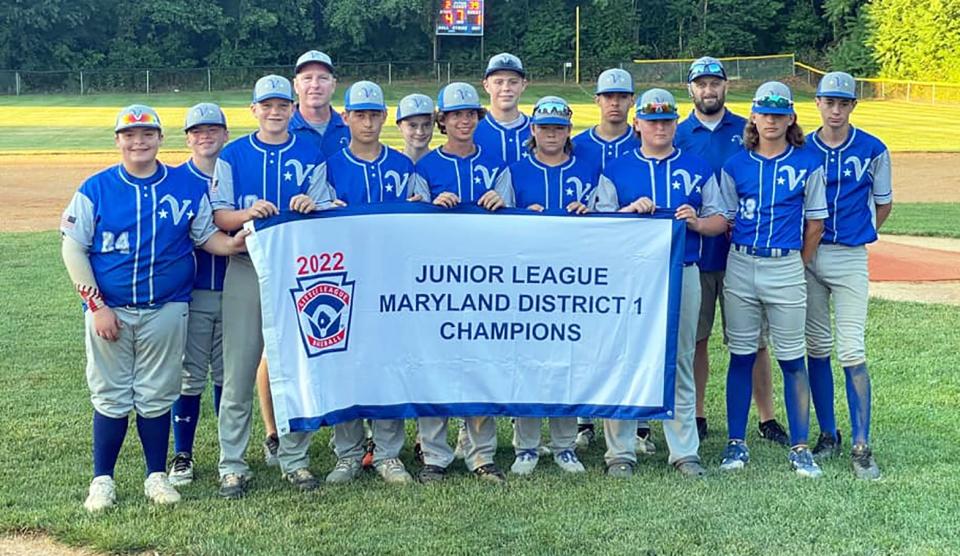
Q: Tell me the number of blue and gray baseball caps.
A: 14